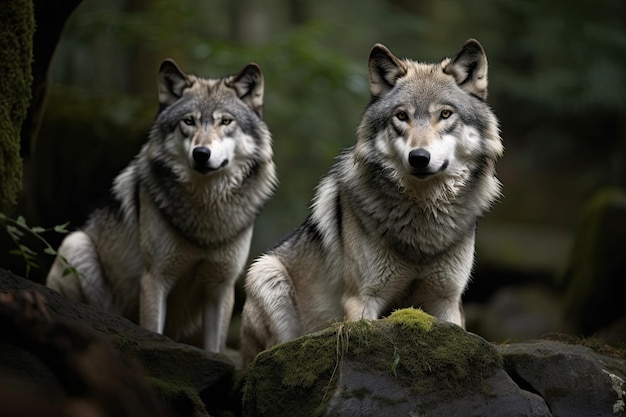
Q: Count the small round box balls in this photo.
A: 0